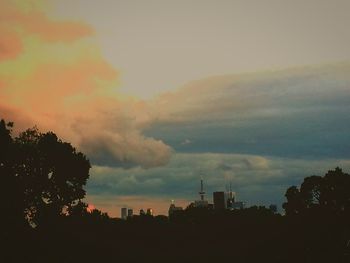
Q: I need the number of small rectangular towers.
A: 4